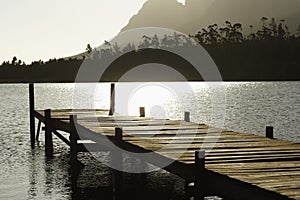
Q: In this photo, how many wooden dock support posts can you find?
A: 9